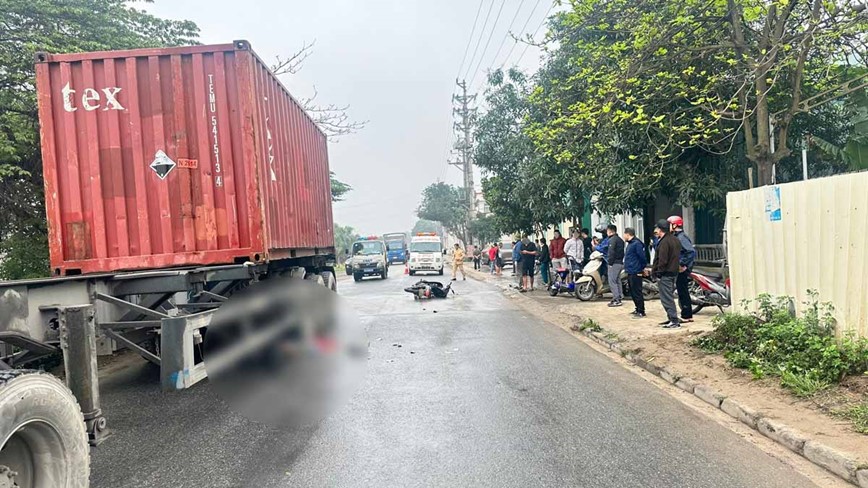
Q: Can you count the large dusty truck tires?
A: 1